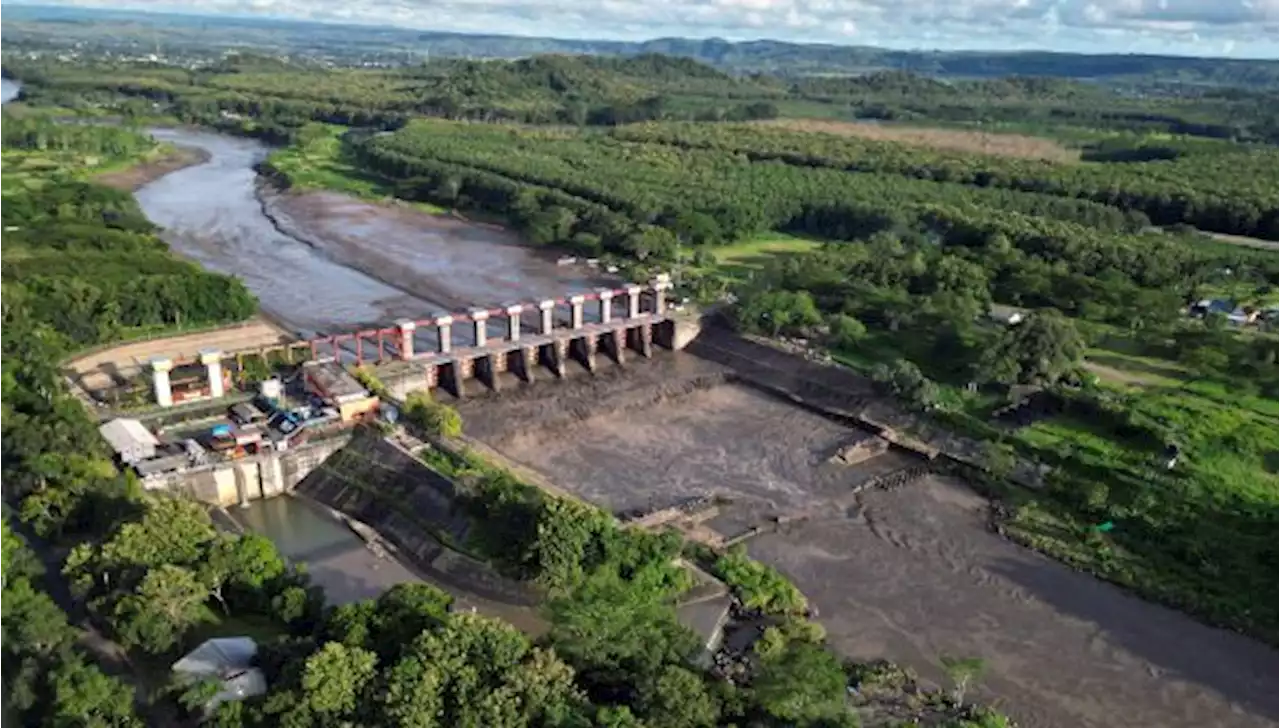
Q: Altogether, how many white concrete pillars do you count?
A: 11